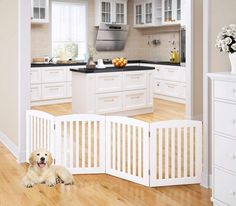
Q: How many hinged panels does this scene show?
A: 4